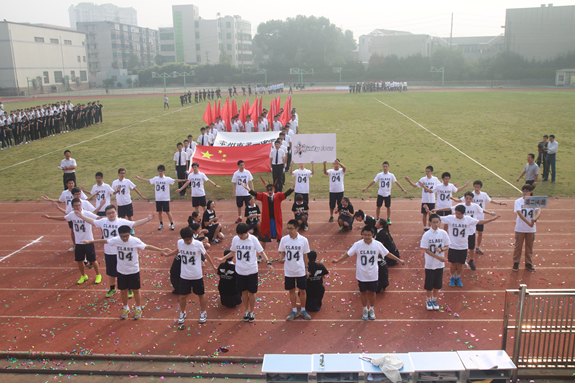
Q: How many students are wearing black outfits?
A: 12